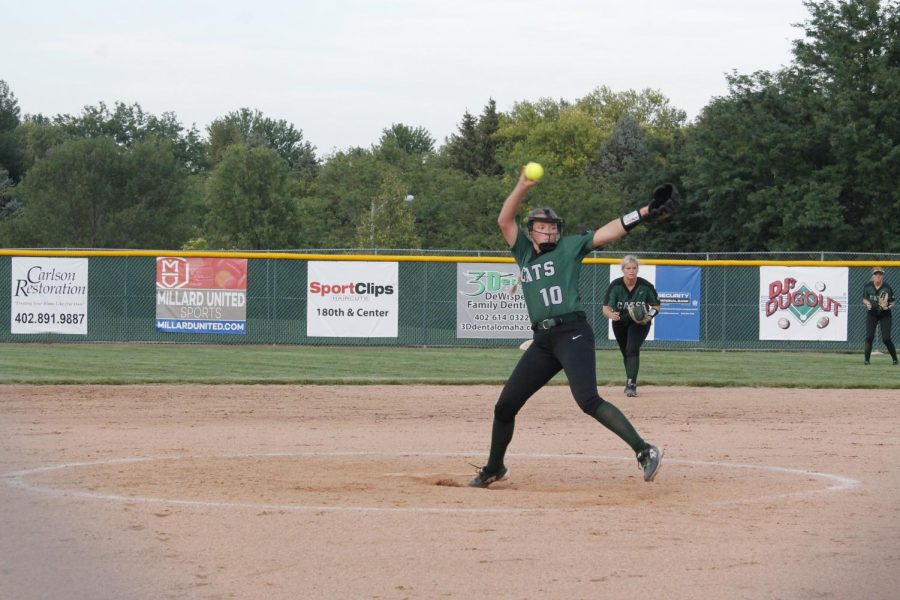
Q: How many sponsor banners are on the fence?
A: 6